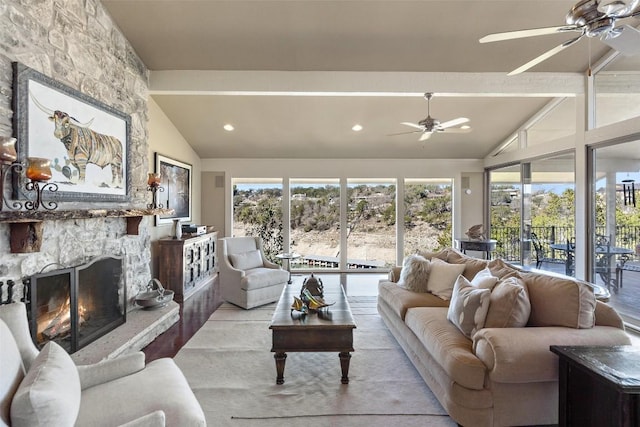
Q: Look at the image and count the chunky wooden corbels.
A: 2